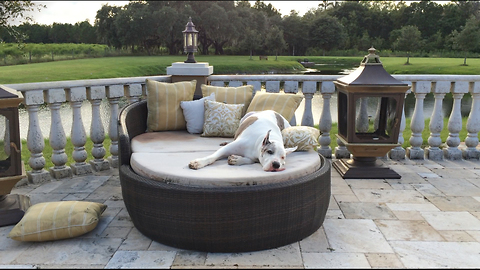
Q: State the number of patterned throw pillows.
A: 6